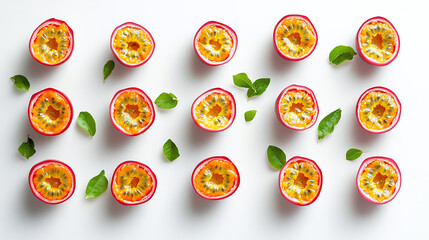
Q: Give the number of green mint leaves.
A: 14